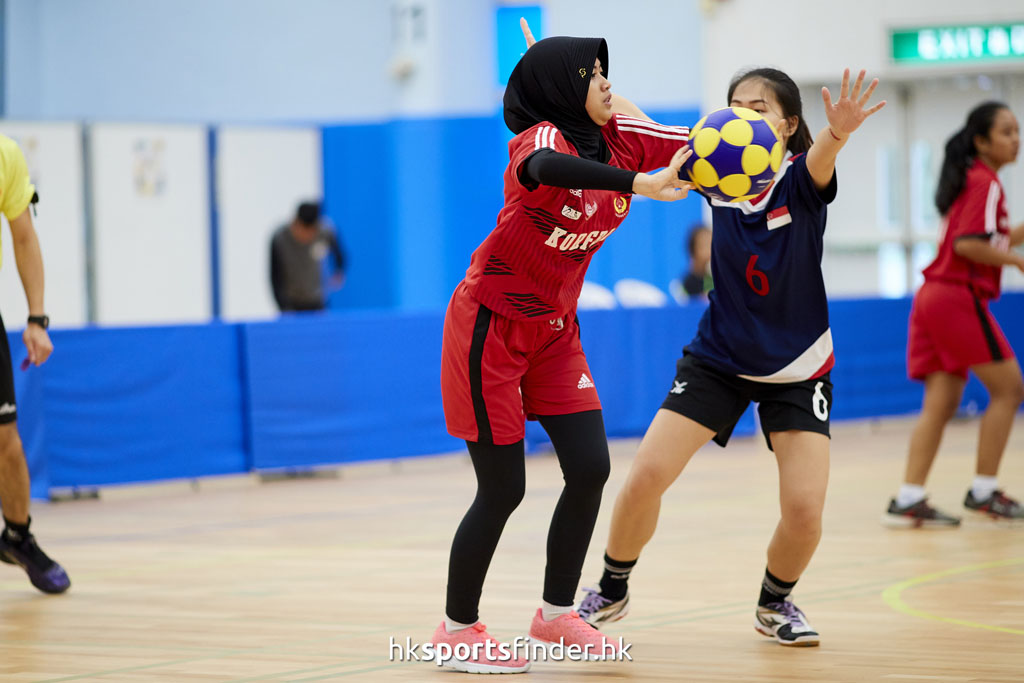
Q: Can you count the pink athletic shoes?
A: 2